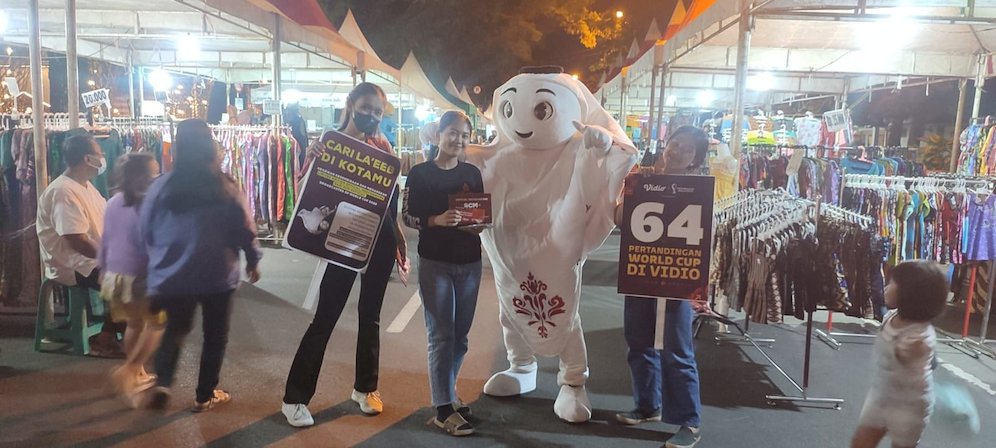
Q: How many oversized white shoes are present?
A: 2